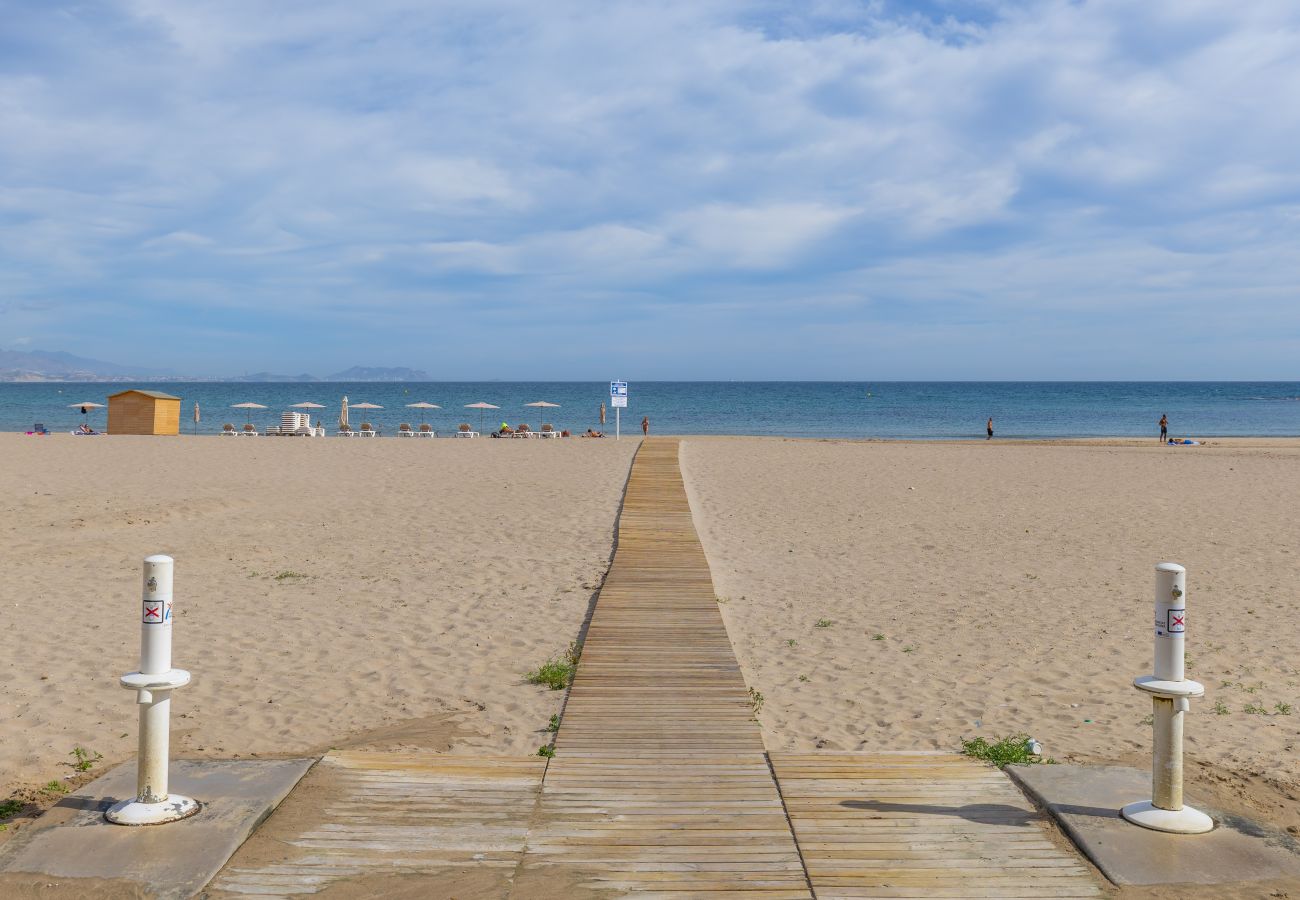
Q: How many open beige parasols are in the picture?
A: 7